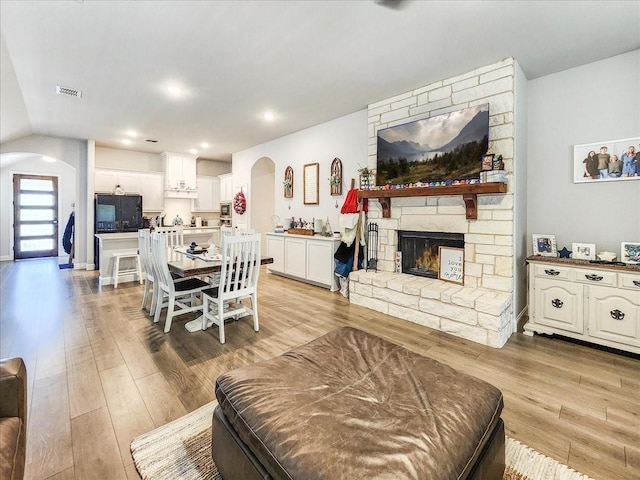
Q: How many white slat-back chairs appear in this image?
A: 6